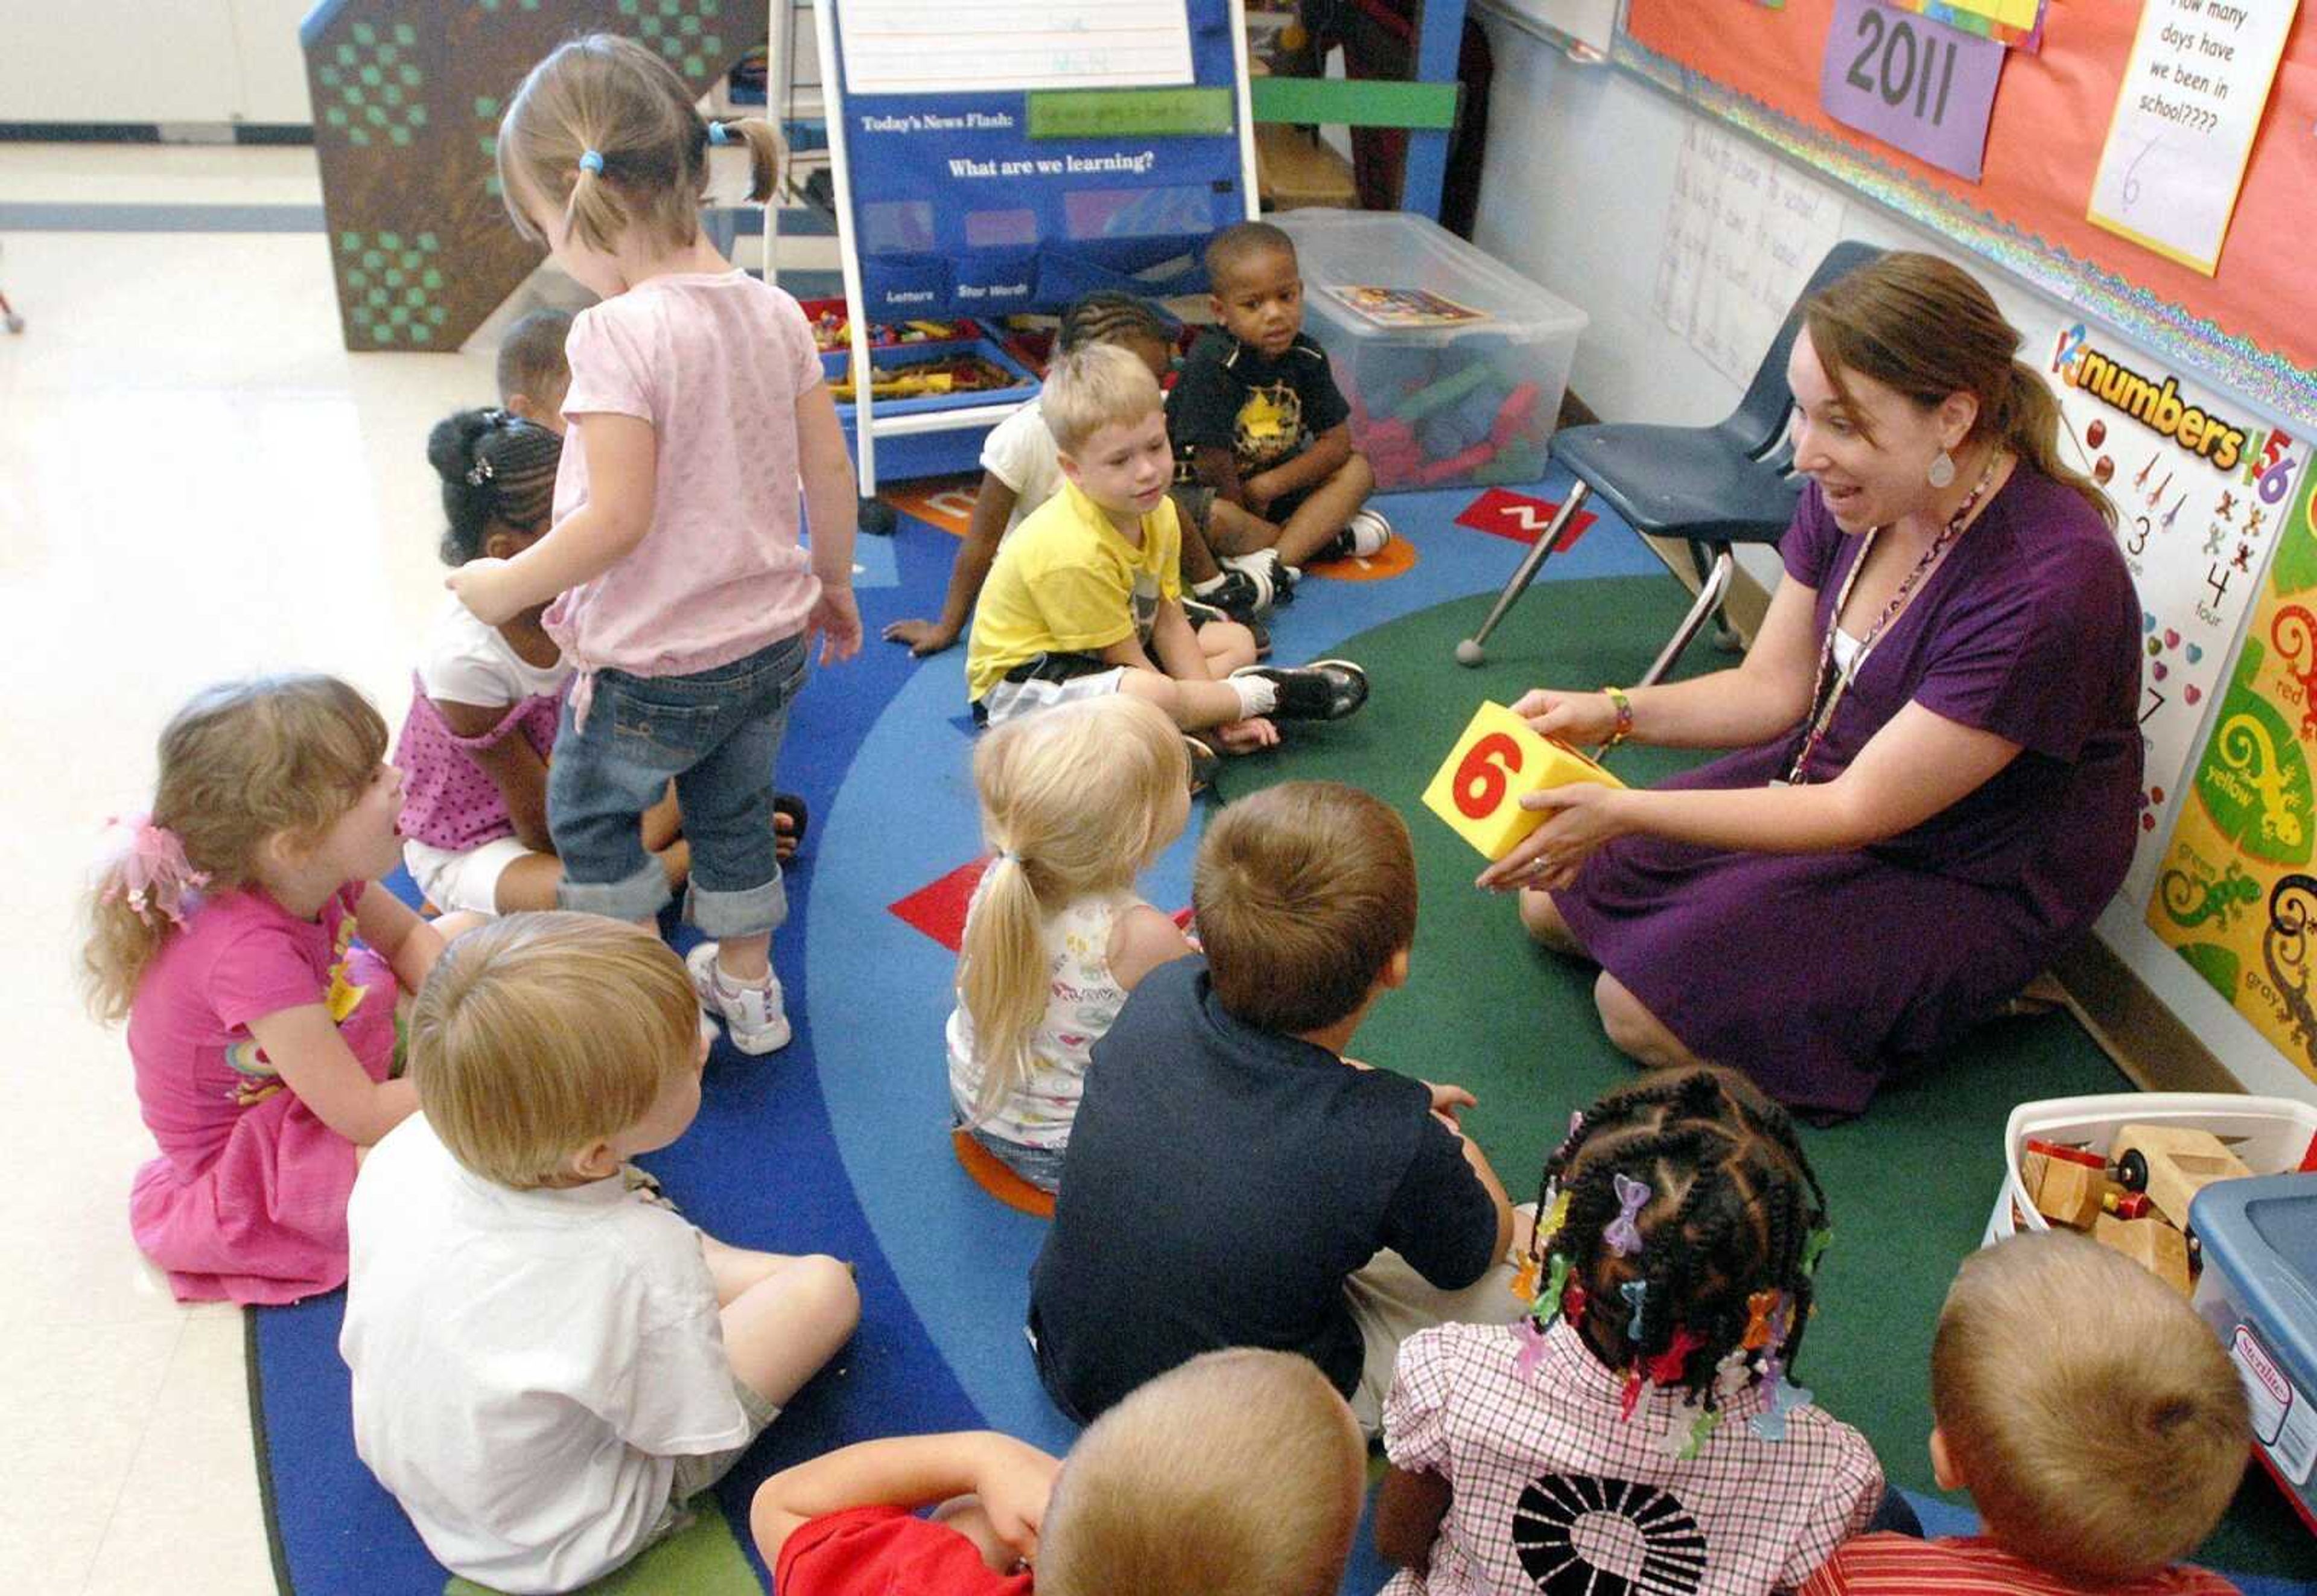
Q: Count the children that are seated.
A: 12